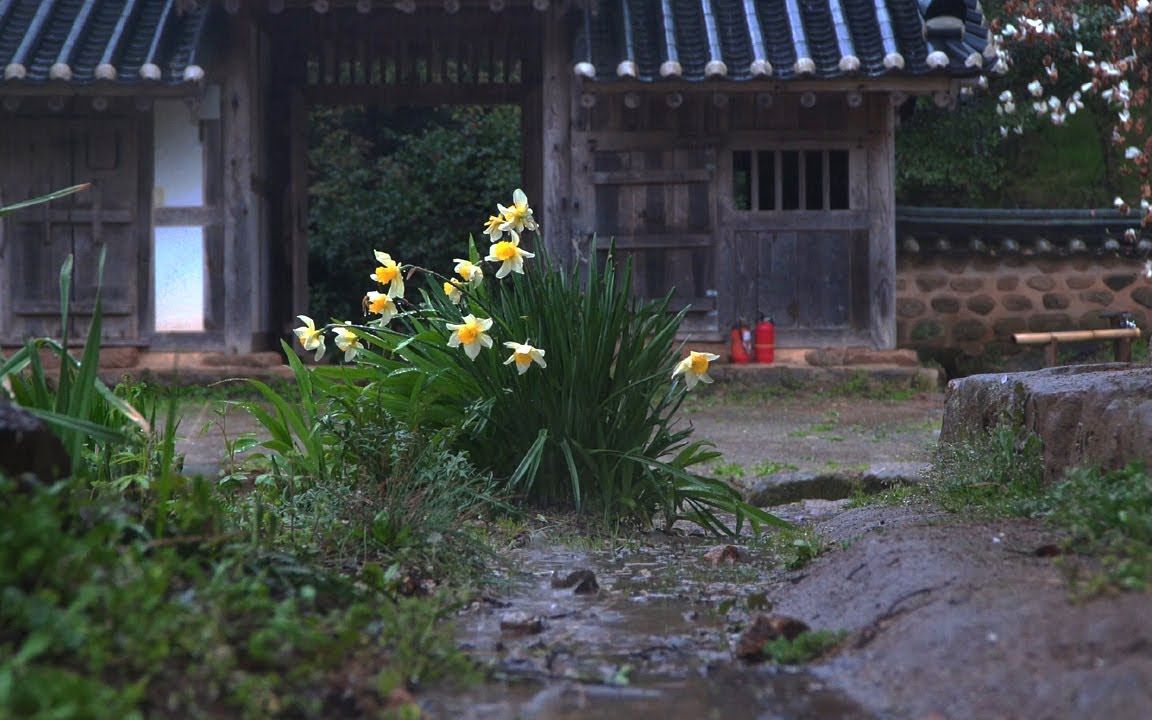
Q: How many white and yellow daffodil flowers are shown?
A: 12